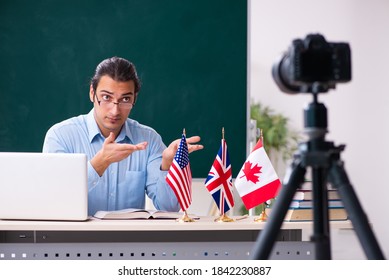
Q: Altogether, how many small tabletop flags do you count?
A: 3